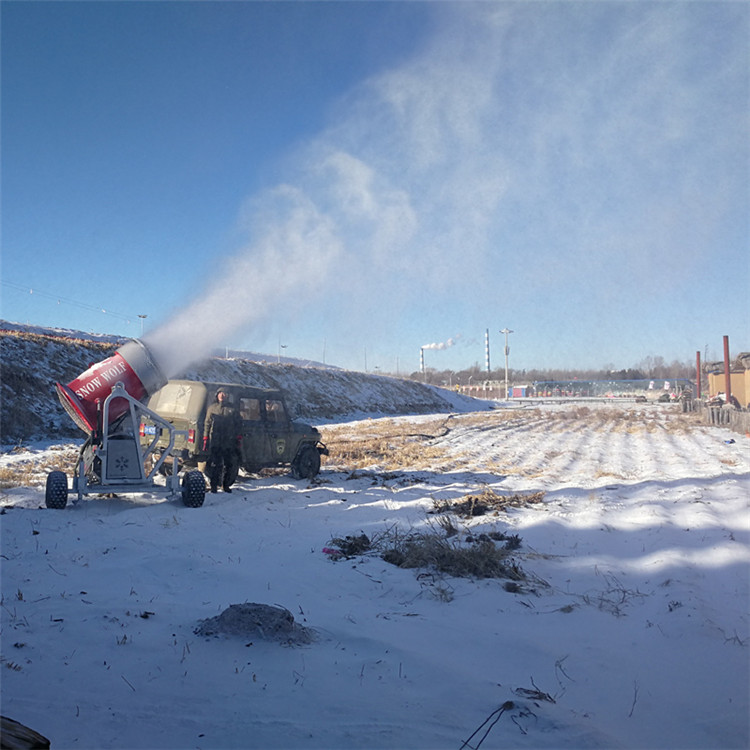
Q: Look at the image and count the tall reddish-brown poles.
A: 2